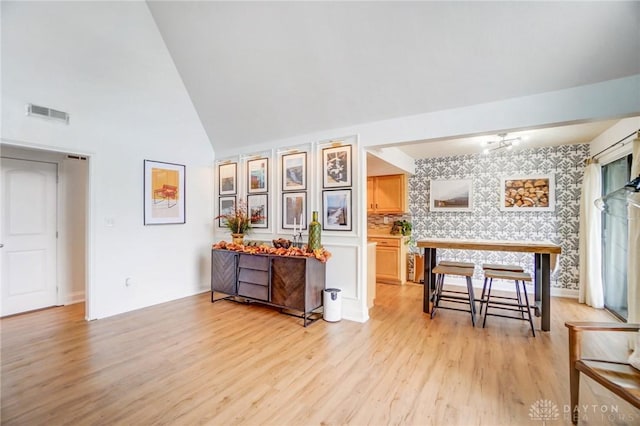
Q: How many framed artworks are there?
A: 11